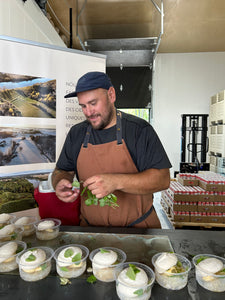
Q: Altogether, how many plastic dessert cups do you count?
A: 11